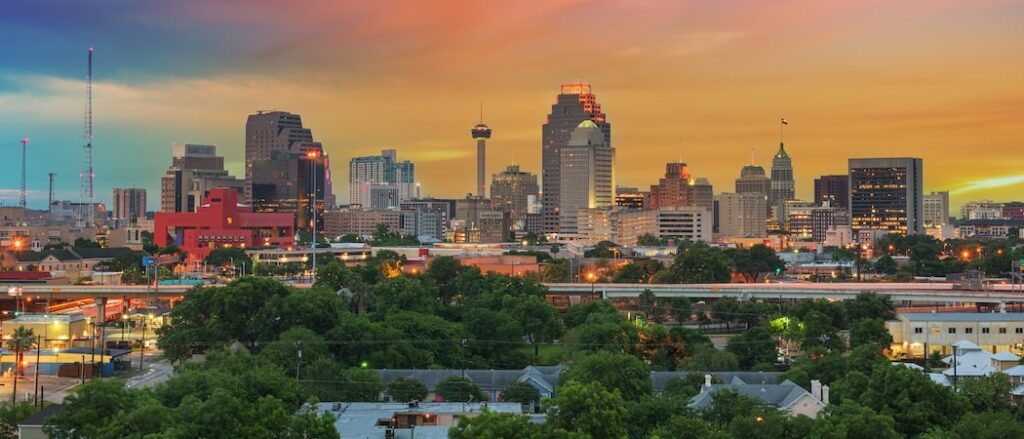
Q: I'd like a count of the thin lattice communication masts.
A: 3